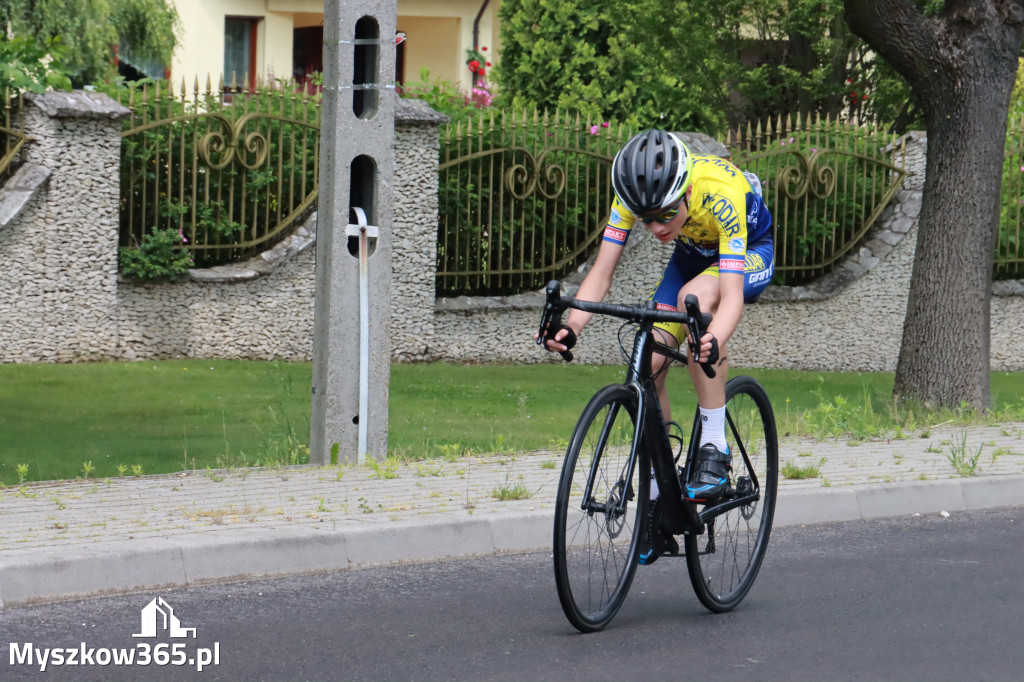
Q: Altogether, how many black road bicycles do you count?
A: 1